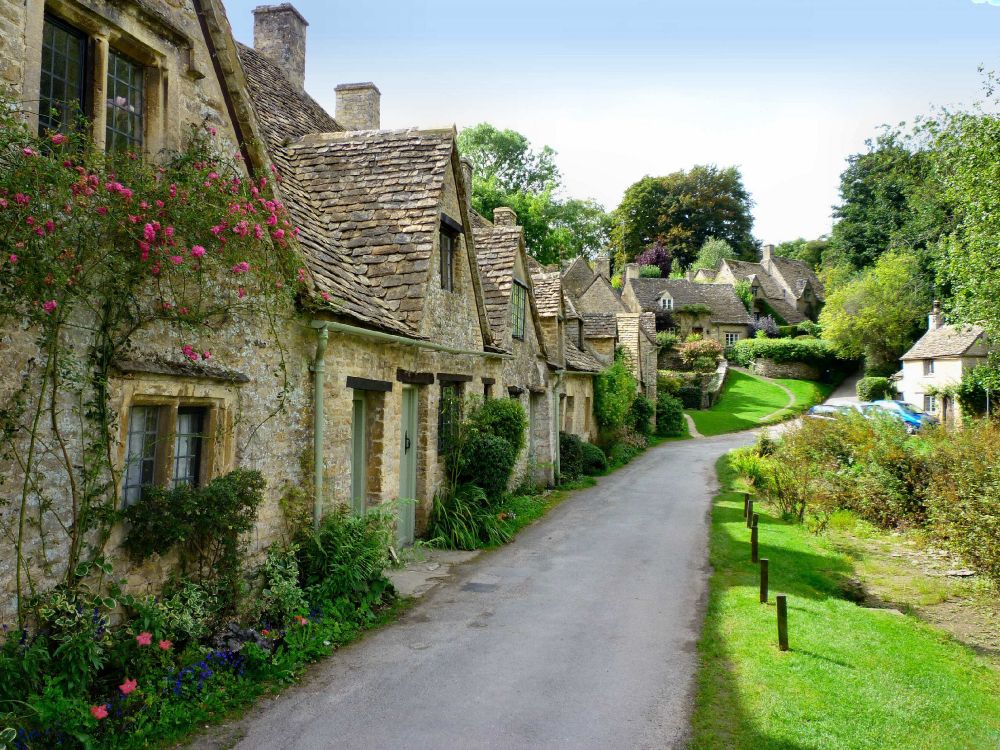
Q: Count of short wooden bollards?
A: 6